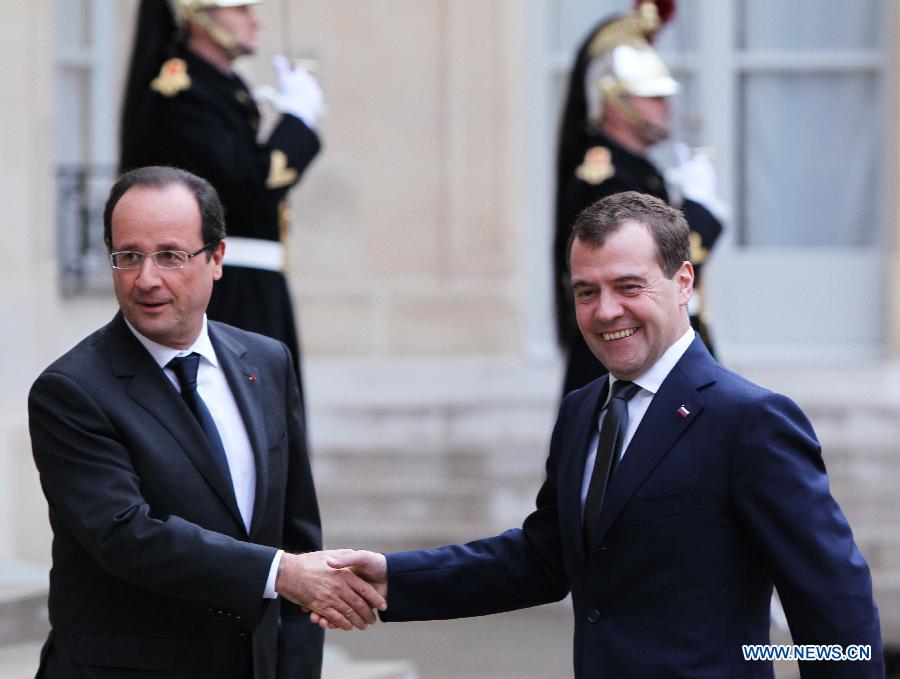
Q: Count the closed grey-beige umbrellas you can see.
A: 0